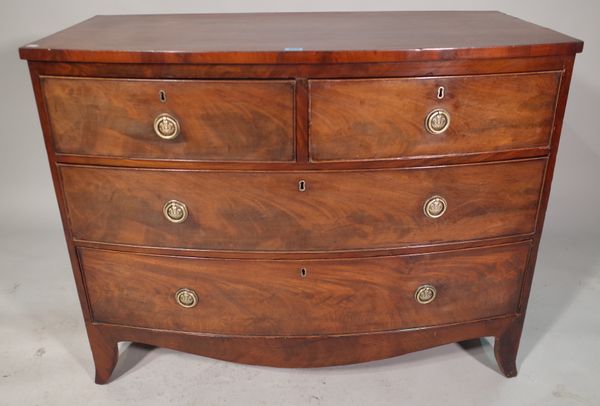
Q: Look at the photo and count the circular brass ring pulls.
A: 6